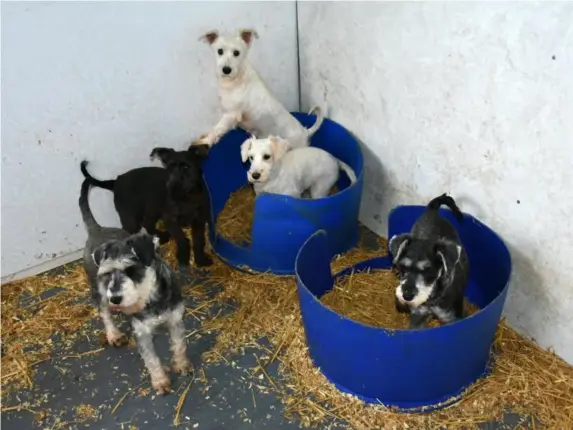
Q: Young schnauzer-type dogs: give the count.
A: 5